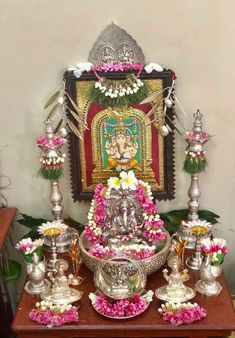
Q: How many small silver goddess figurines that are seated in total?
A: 2